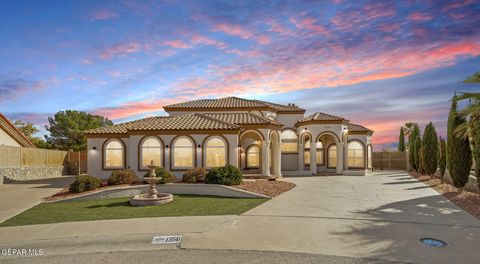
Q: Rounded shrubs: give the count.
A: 5